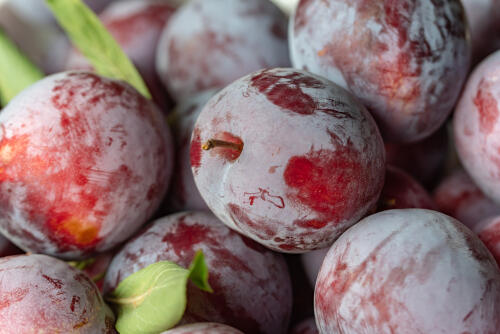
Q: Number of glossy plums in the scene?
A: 0